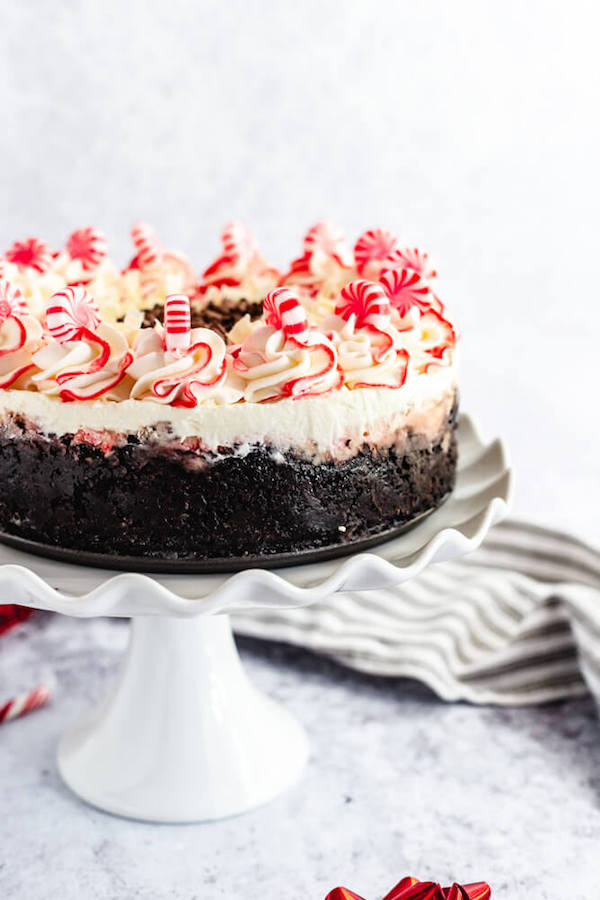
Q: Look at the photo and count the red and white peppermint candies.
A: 13